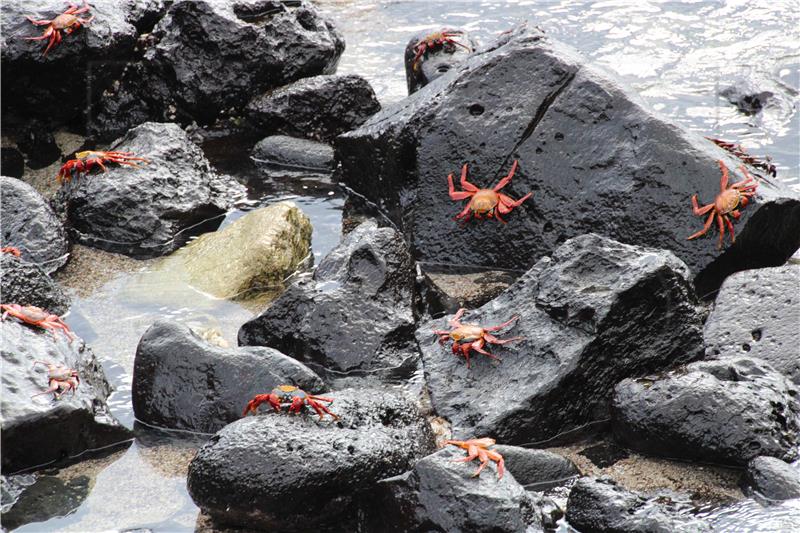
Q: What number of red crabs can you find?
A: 12